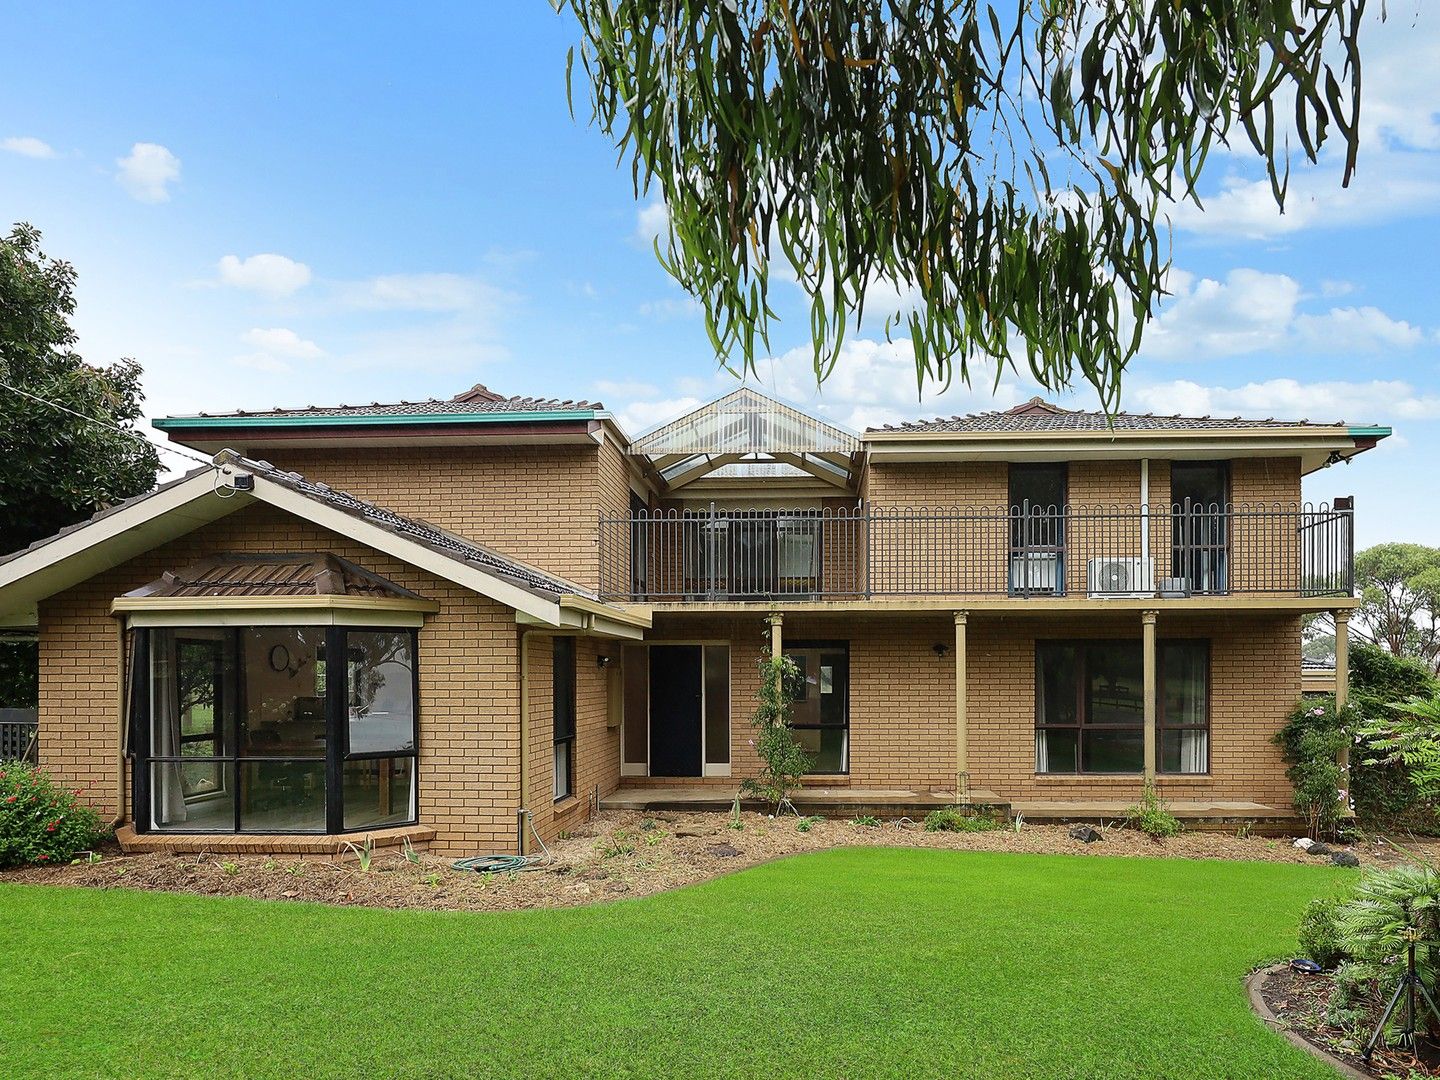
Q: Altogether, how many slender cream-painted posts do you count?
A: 4